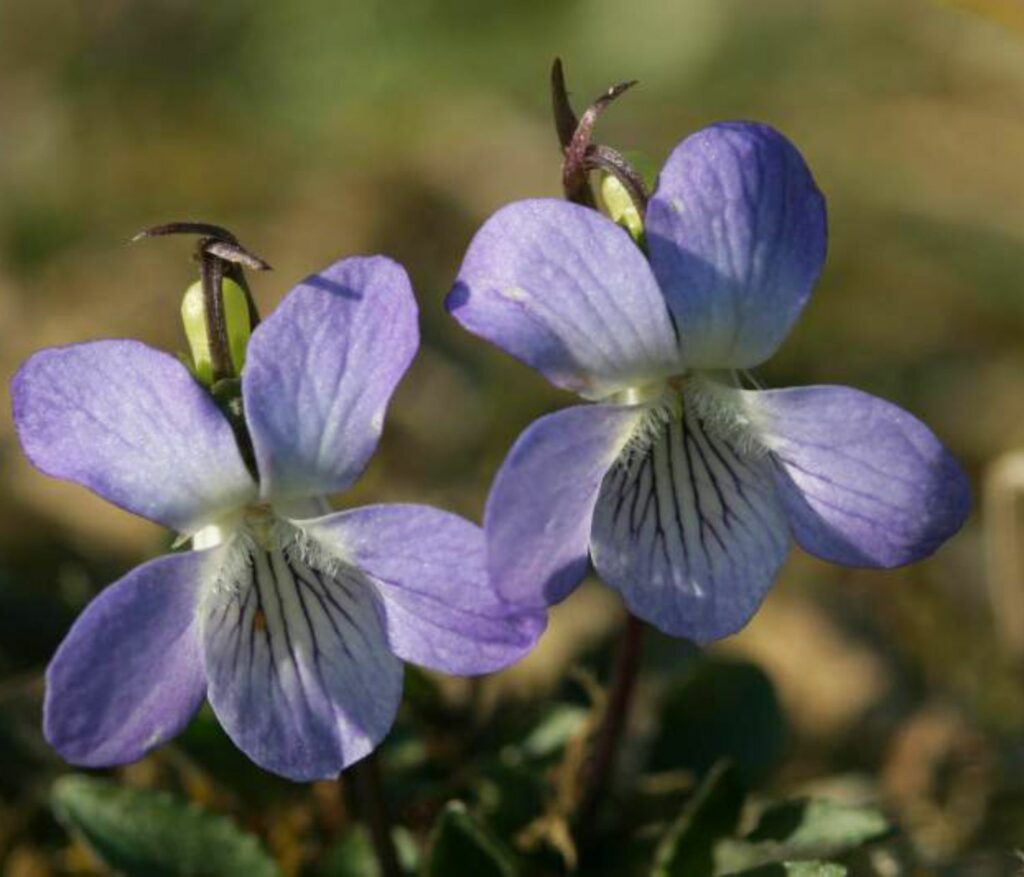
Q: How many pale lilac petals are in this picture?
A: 10